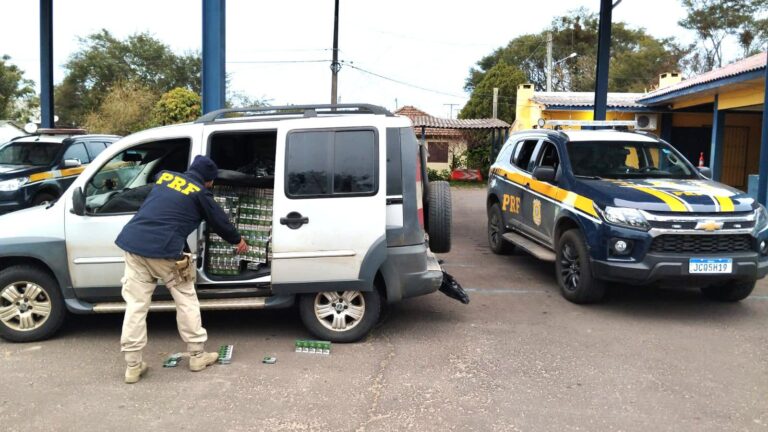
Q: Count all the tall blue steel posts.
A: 3